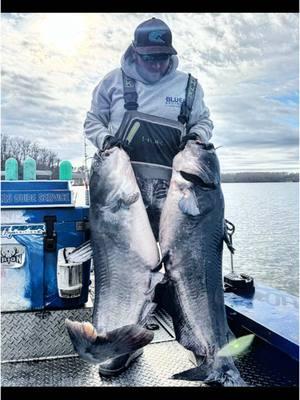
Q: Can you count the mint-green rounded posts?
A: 3